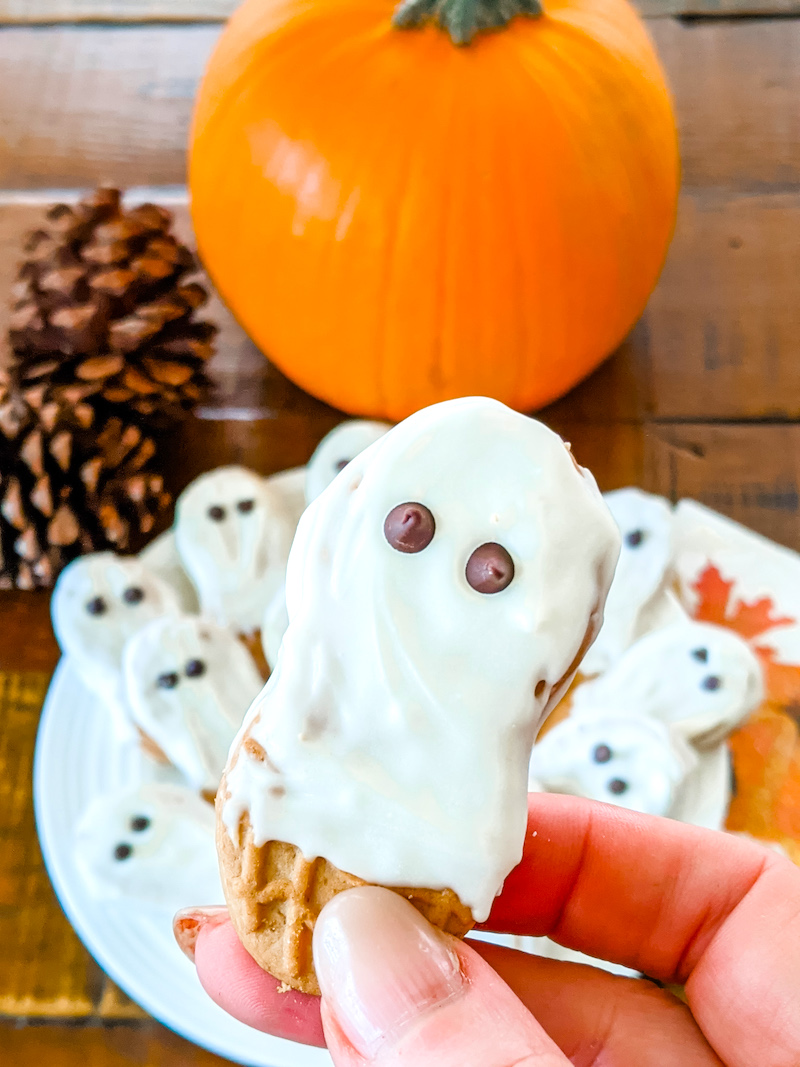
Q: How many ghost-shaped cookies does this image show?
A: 9